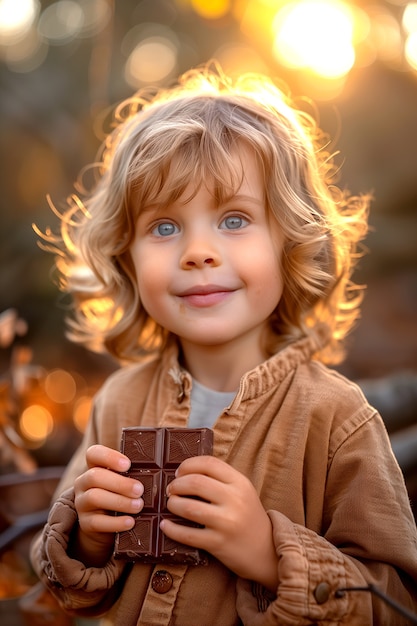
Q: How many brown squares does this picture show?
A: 6